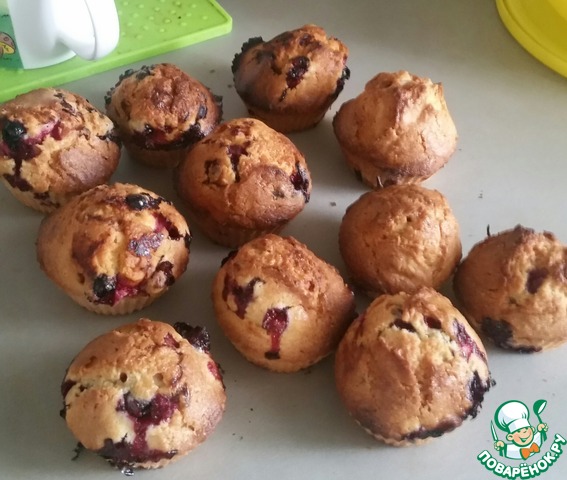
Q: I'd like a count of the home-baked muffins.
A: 11